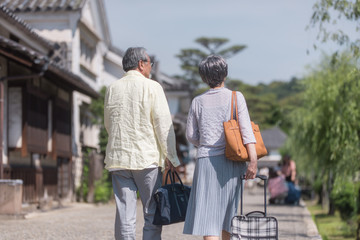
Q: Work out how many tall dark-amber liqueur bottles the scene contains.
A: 0